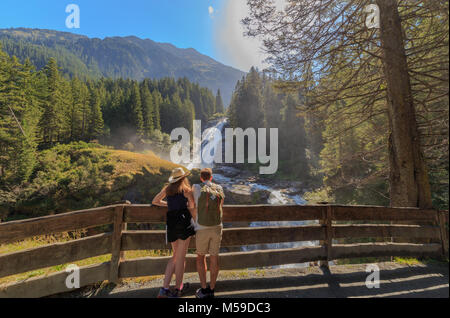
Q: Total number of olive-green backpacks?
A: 1